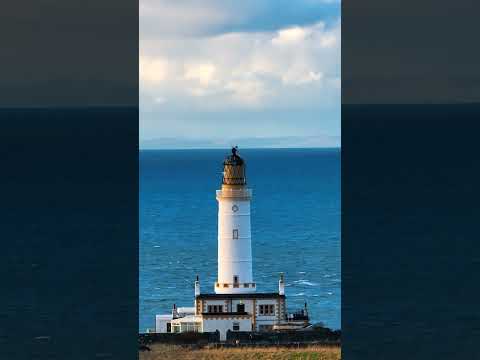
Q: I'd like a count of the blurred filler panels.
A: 2